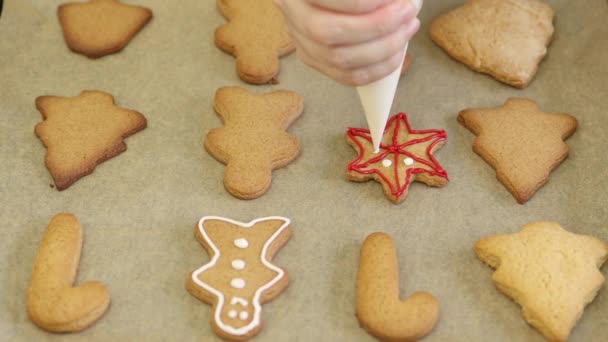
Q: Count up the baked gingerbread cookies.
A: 12